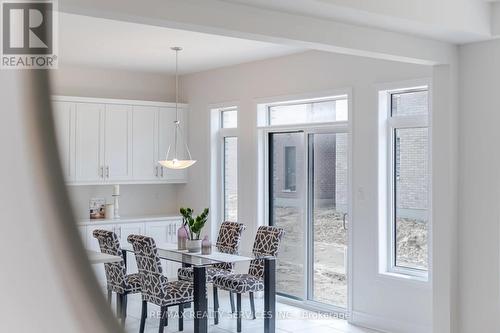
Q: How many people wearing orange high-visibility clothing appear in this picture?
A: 0